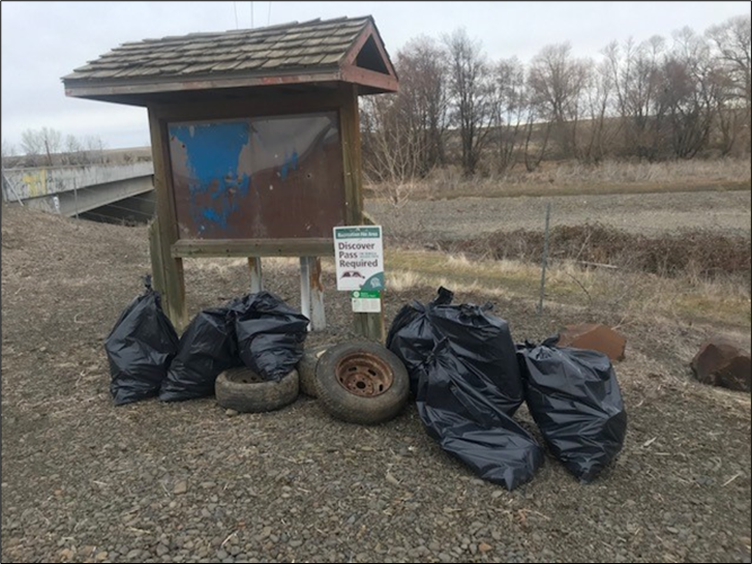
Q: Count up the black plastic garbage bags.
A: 7